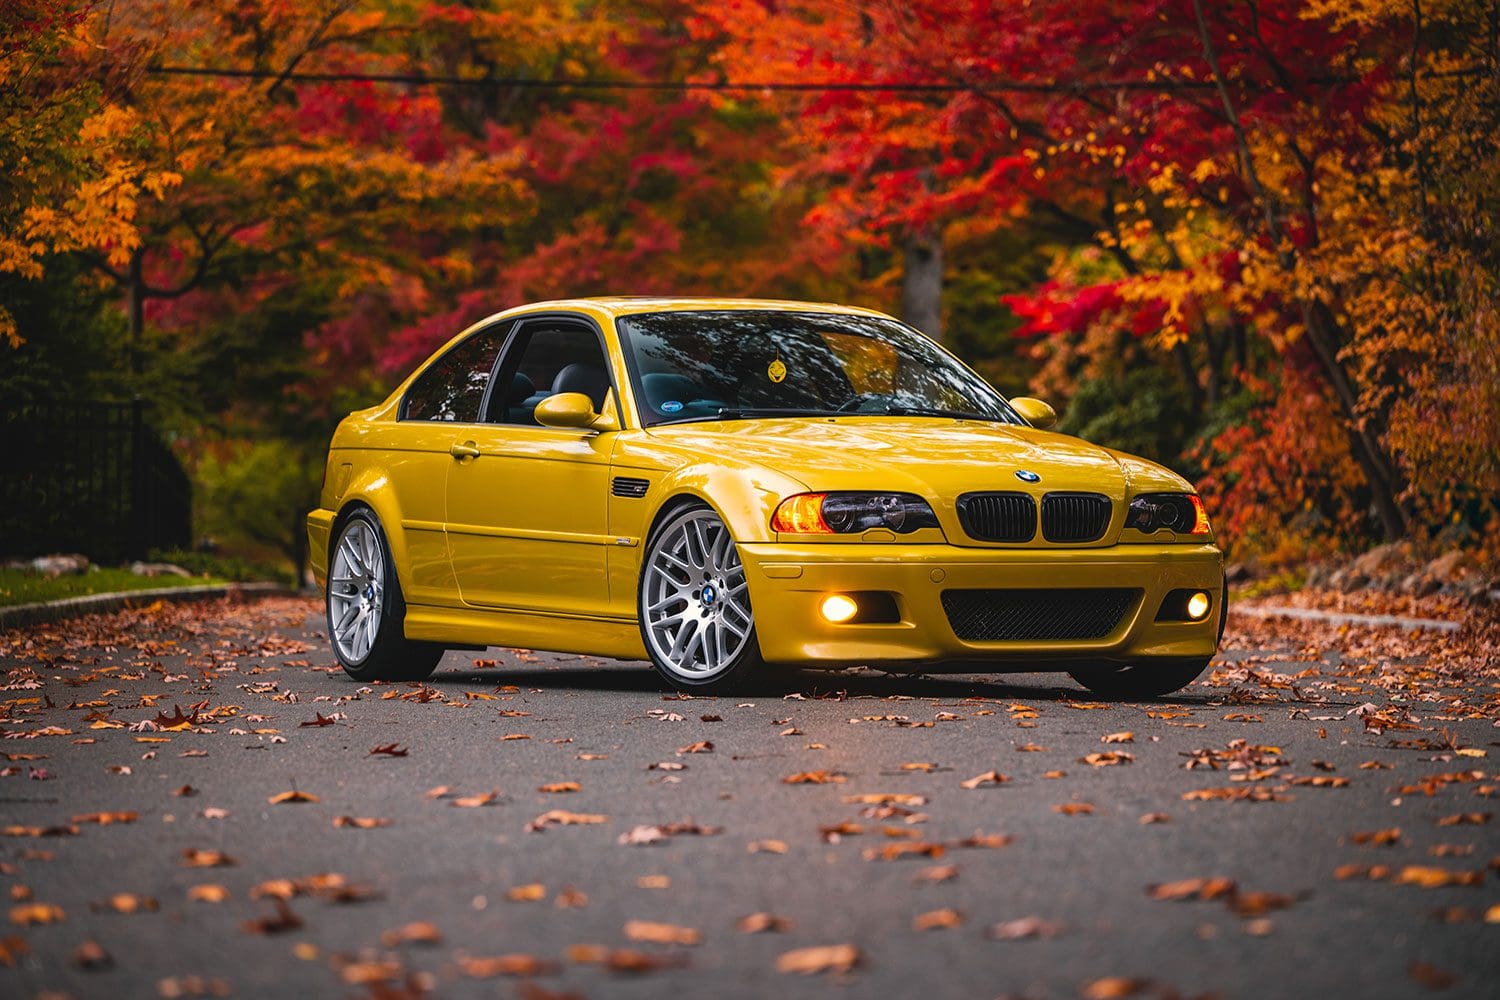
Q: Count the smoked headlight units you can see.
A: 2